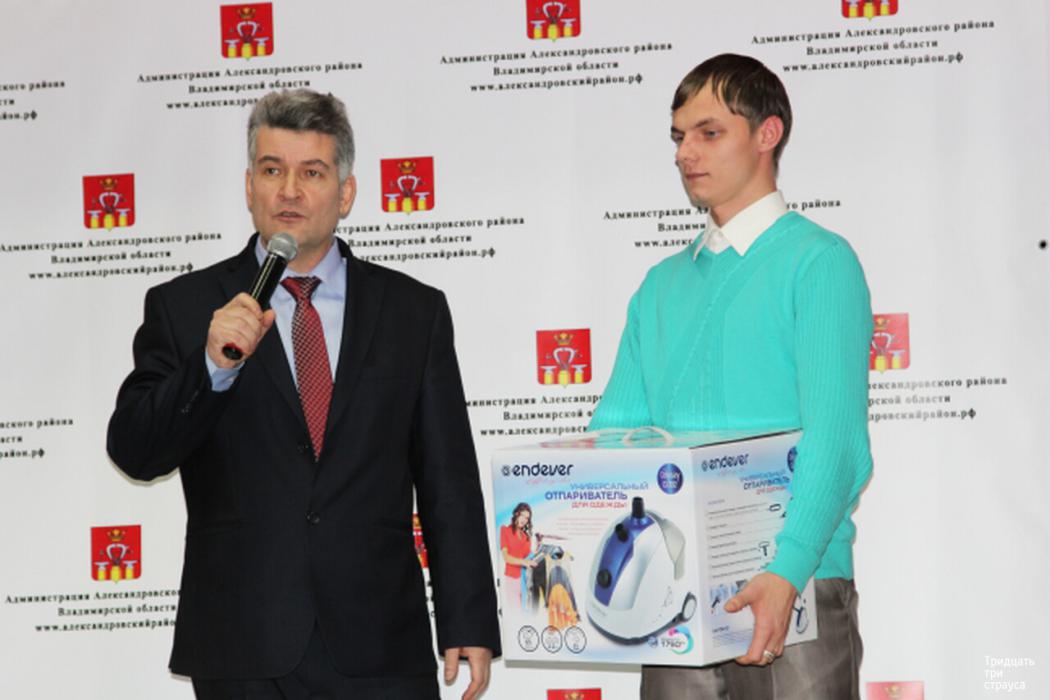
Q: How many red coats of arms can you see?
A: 11